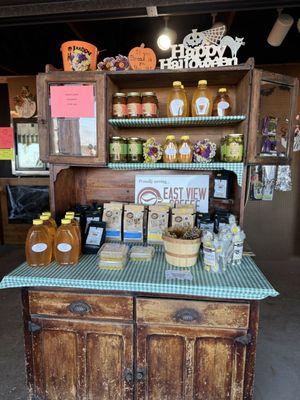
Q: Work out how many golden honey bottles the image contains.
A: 11